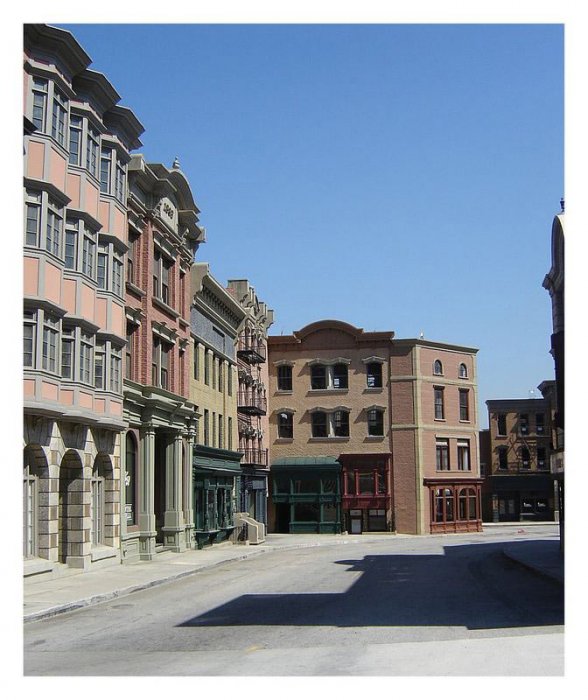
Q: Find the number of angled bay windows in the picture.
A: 9